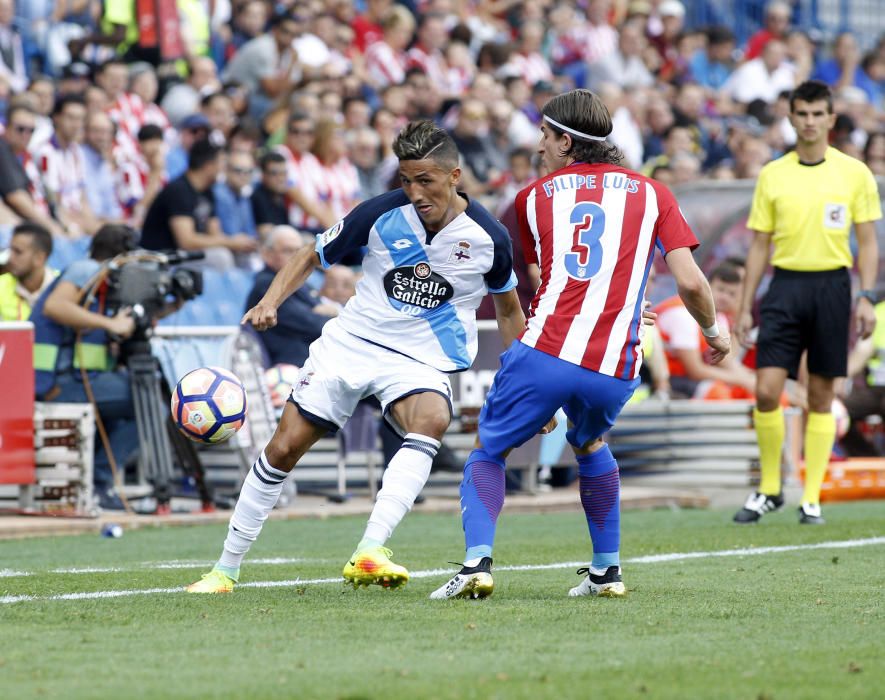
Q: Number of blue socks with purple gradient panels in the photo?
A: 2